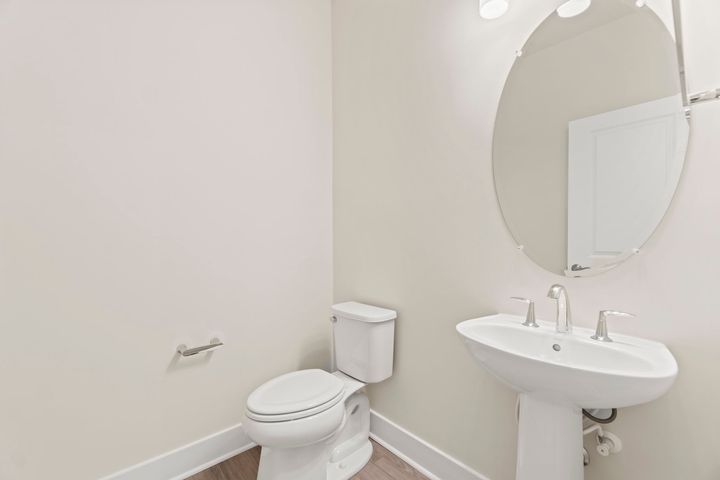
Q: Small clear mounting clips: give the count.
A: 4